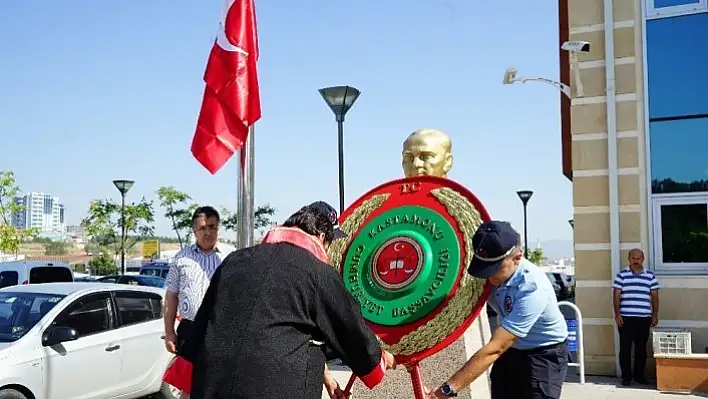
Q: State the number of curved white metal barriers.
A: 1